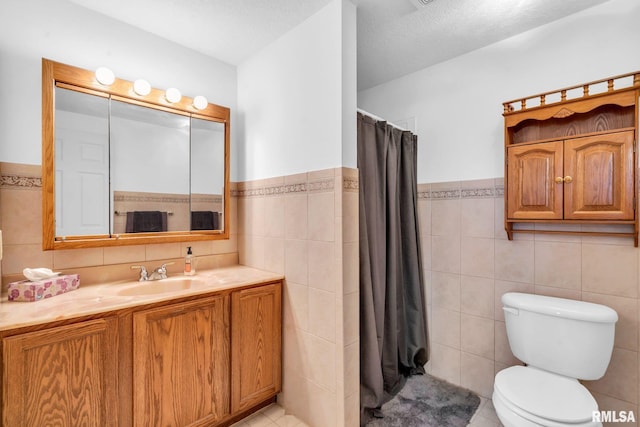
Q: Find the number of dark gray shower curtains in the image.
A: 1